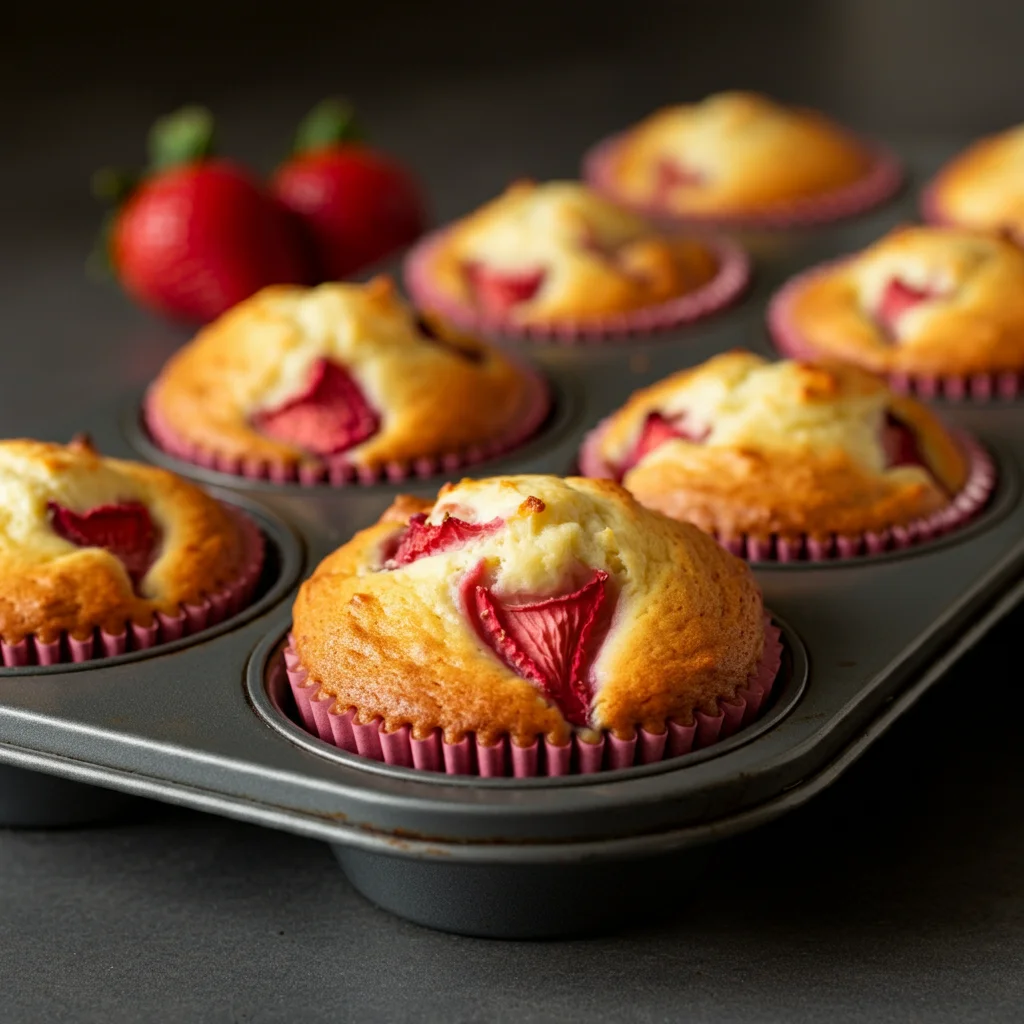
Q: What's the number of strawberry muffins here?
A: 8